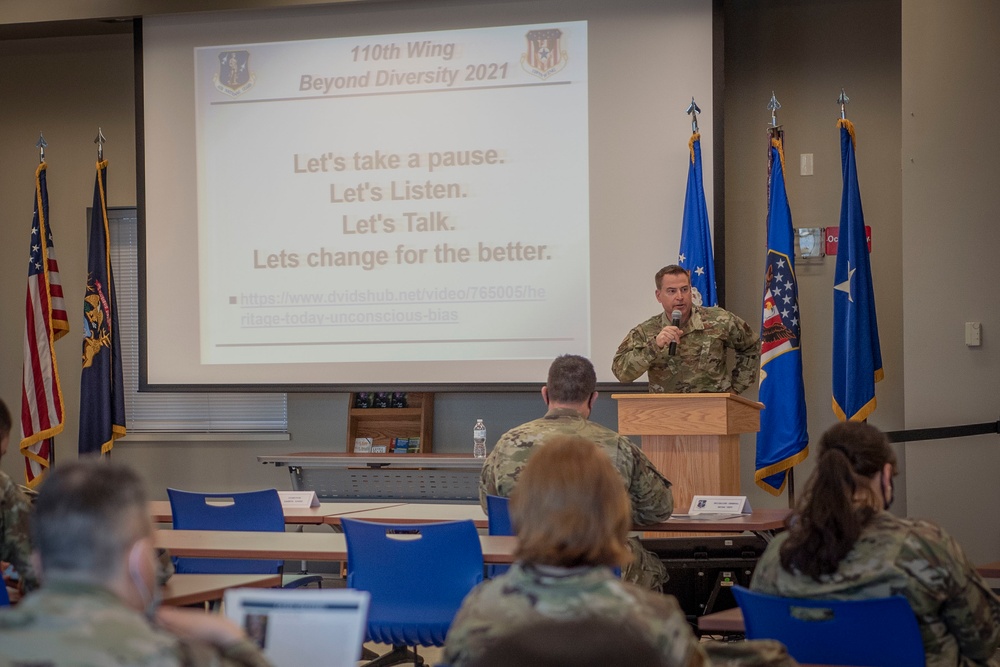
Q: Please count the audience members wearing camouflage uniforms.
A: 5